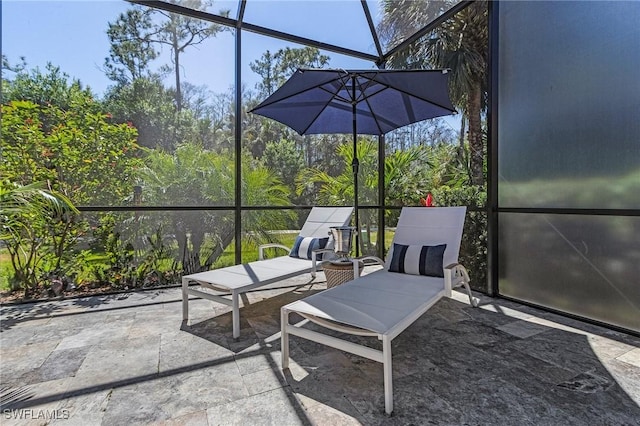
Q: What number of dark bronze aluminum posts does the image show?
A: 3